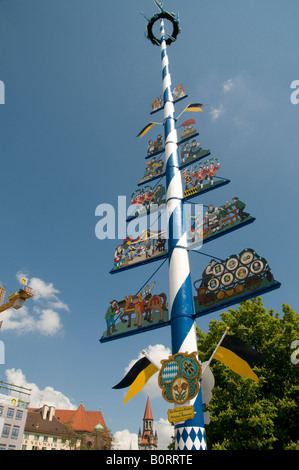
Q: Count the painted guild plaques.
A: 12